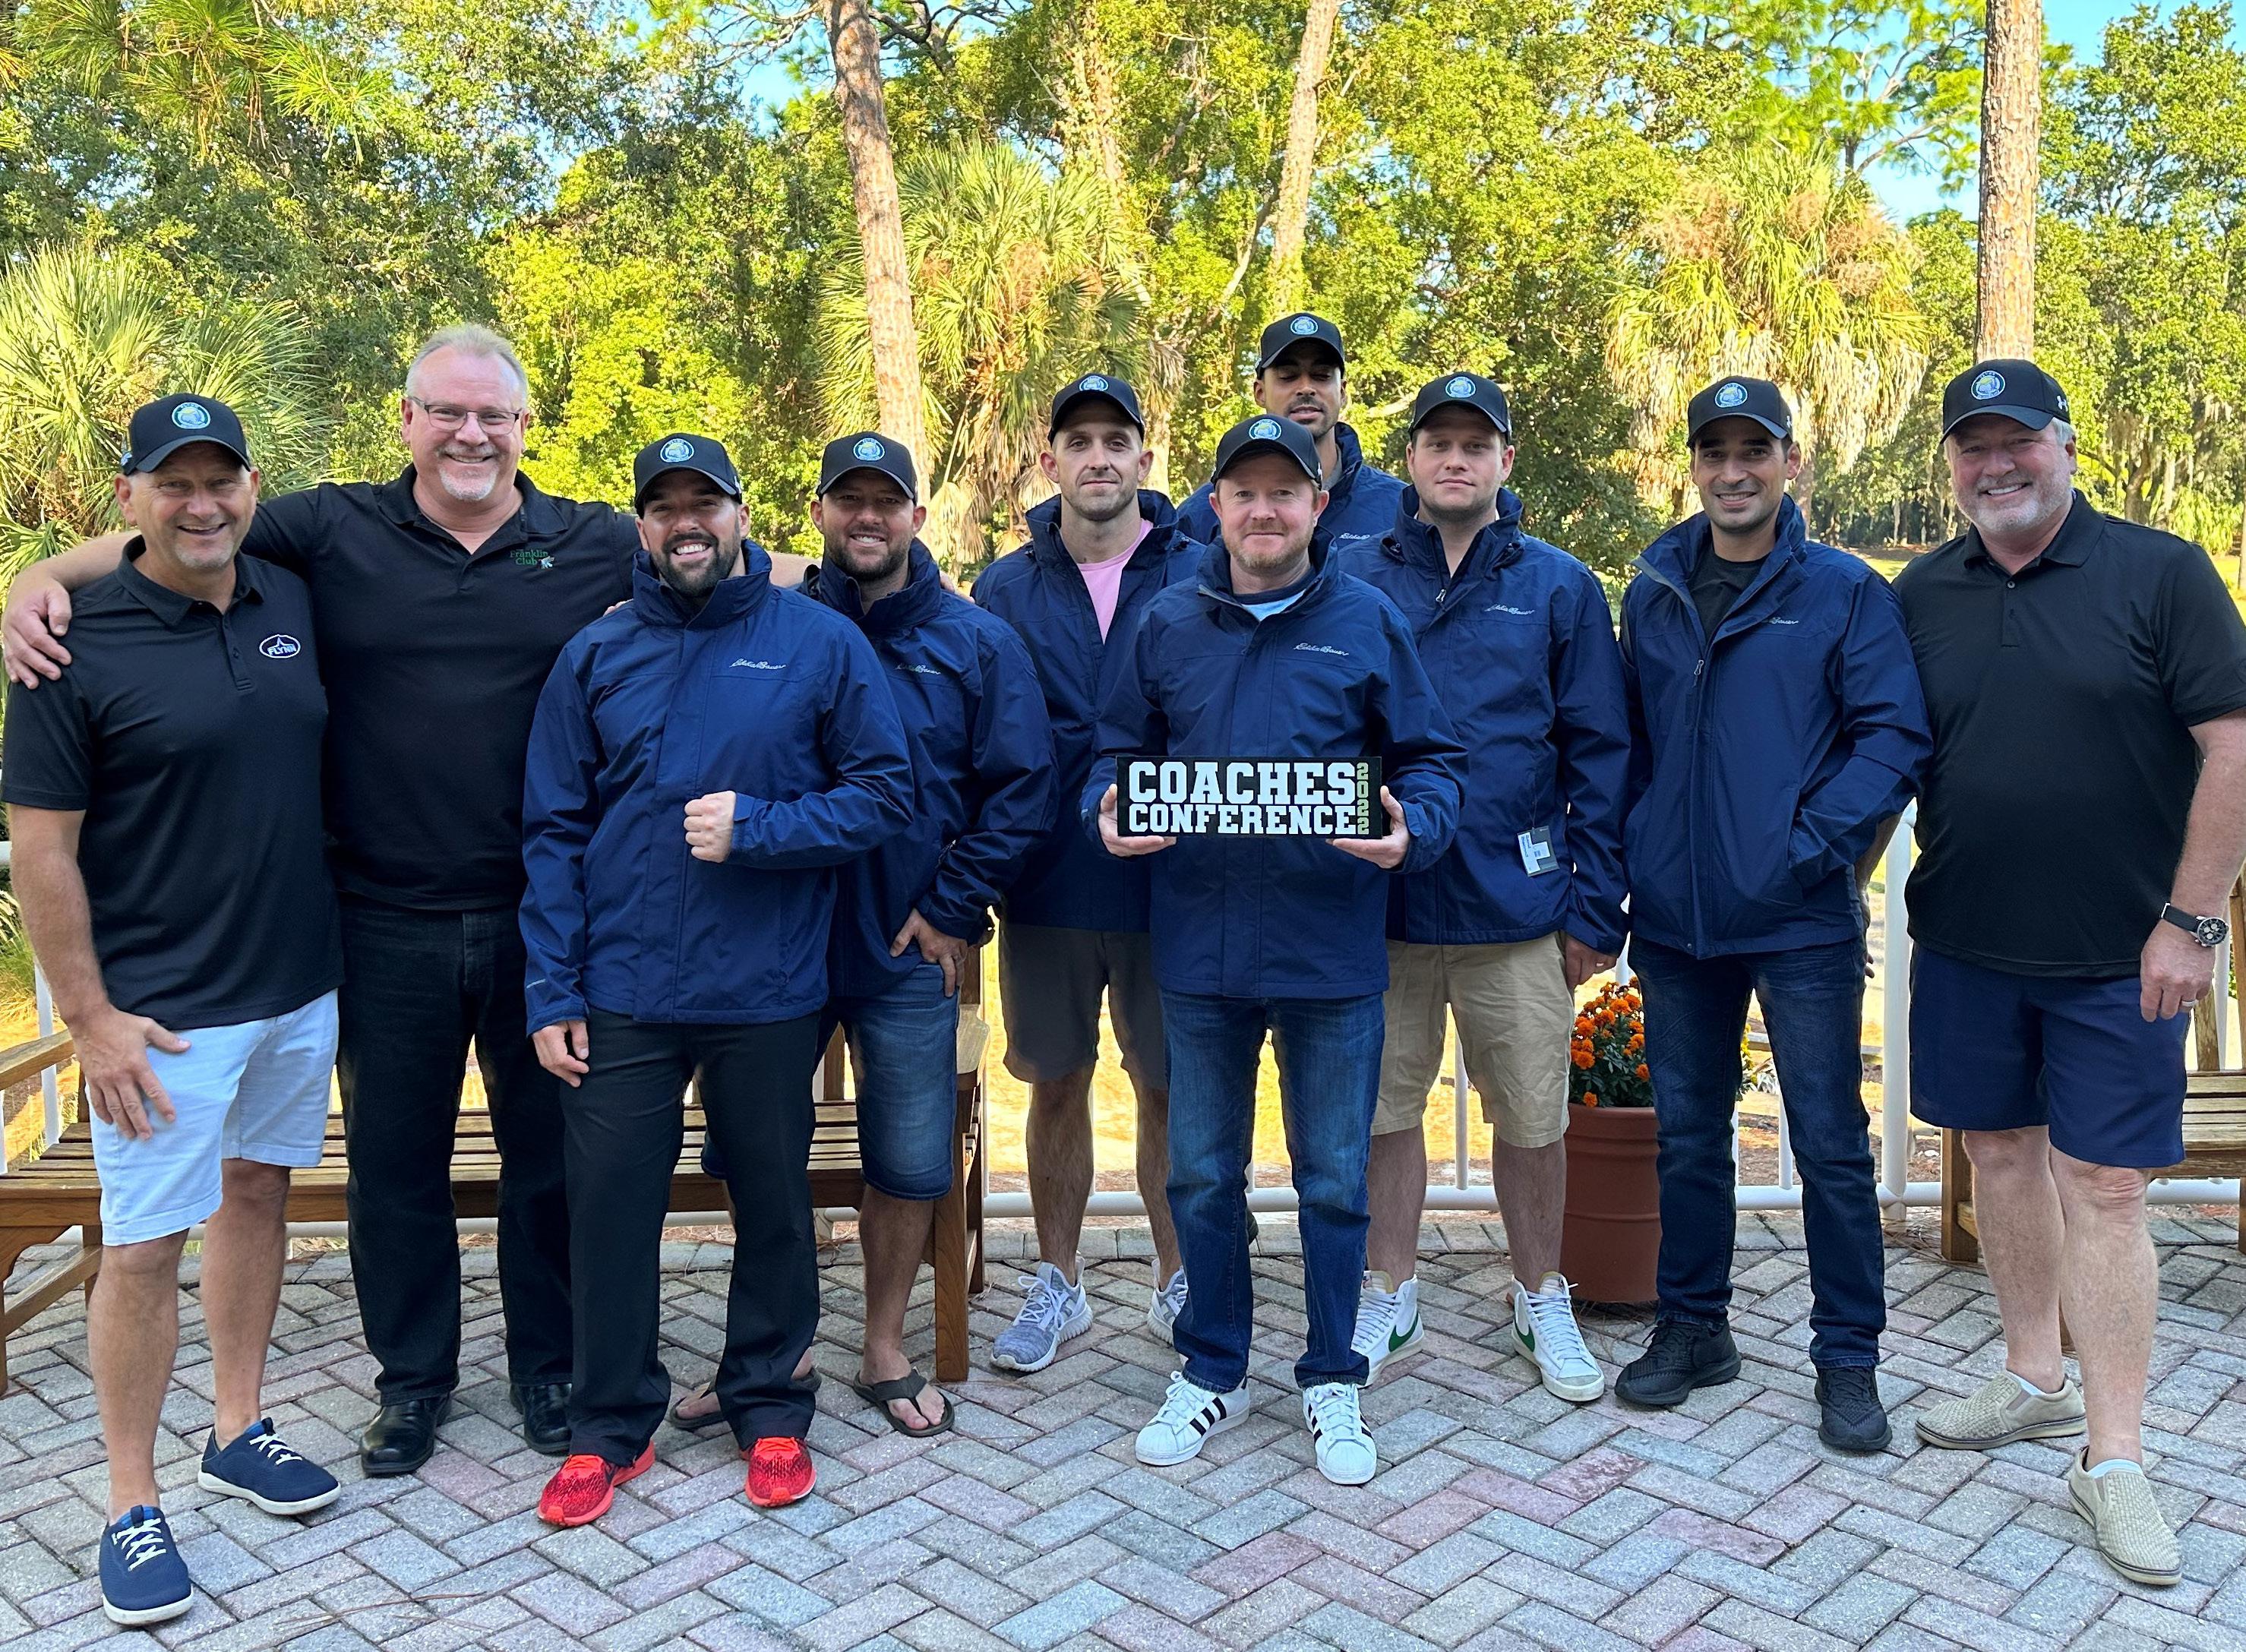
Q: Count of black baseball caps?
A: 9